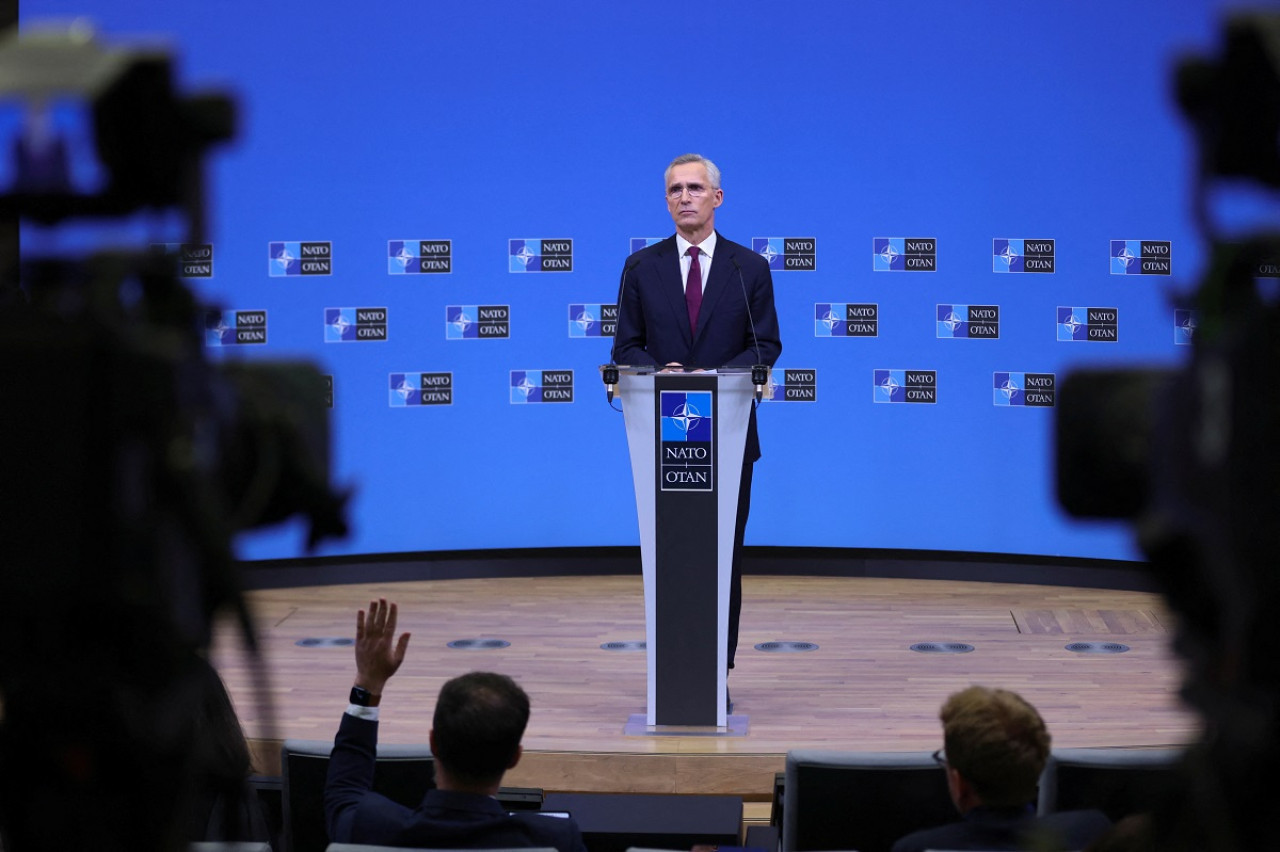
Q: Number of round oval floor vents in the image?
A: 6